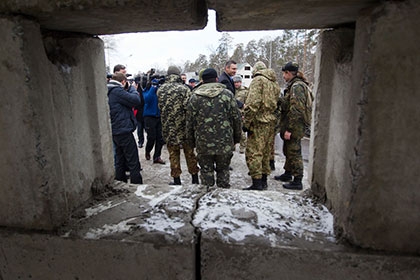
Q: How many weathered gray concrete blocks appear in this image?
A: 6